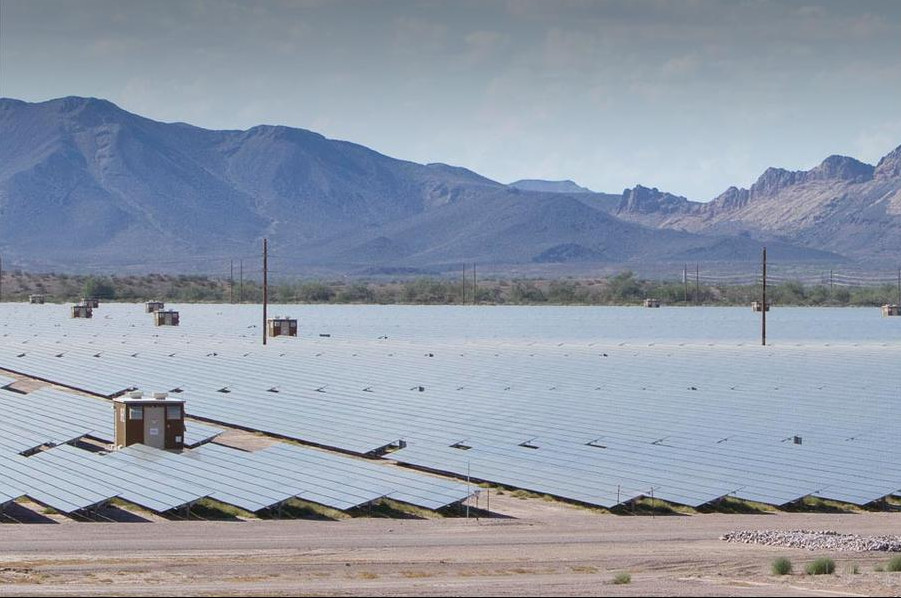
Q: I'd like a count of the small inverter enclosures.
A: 10